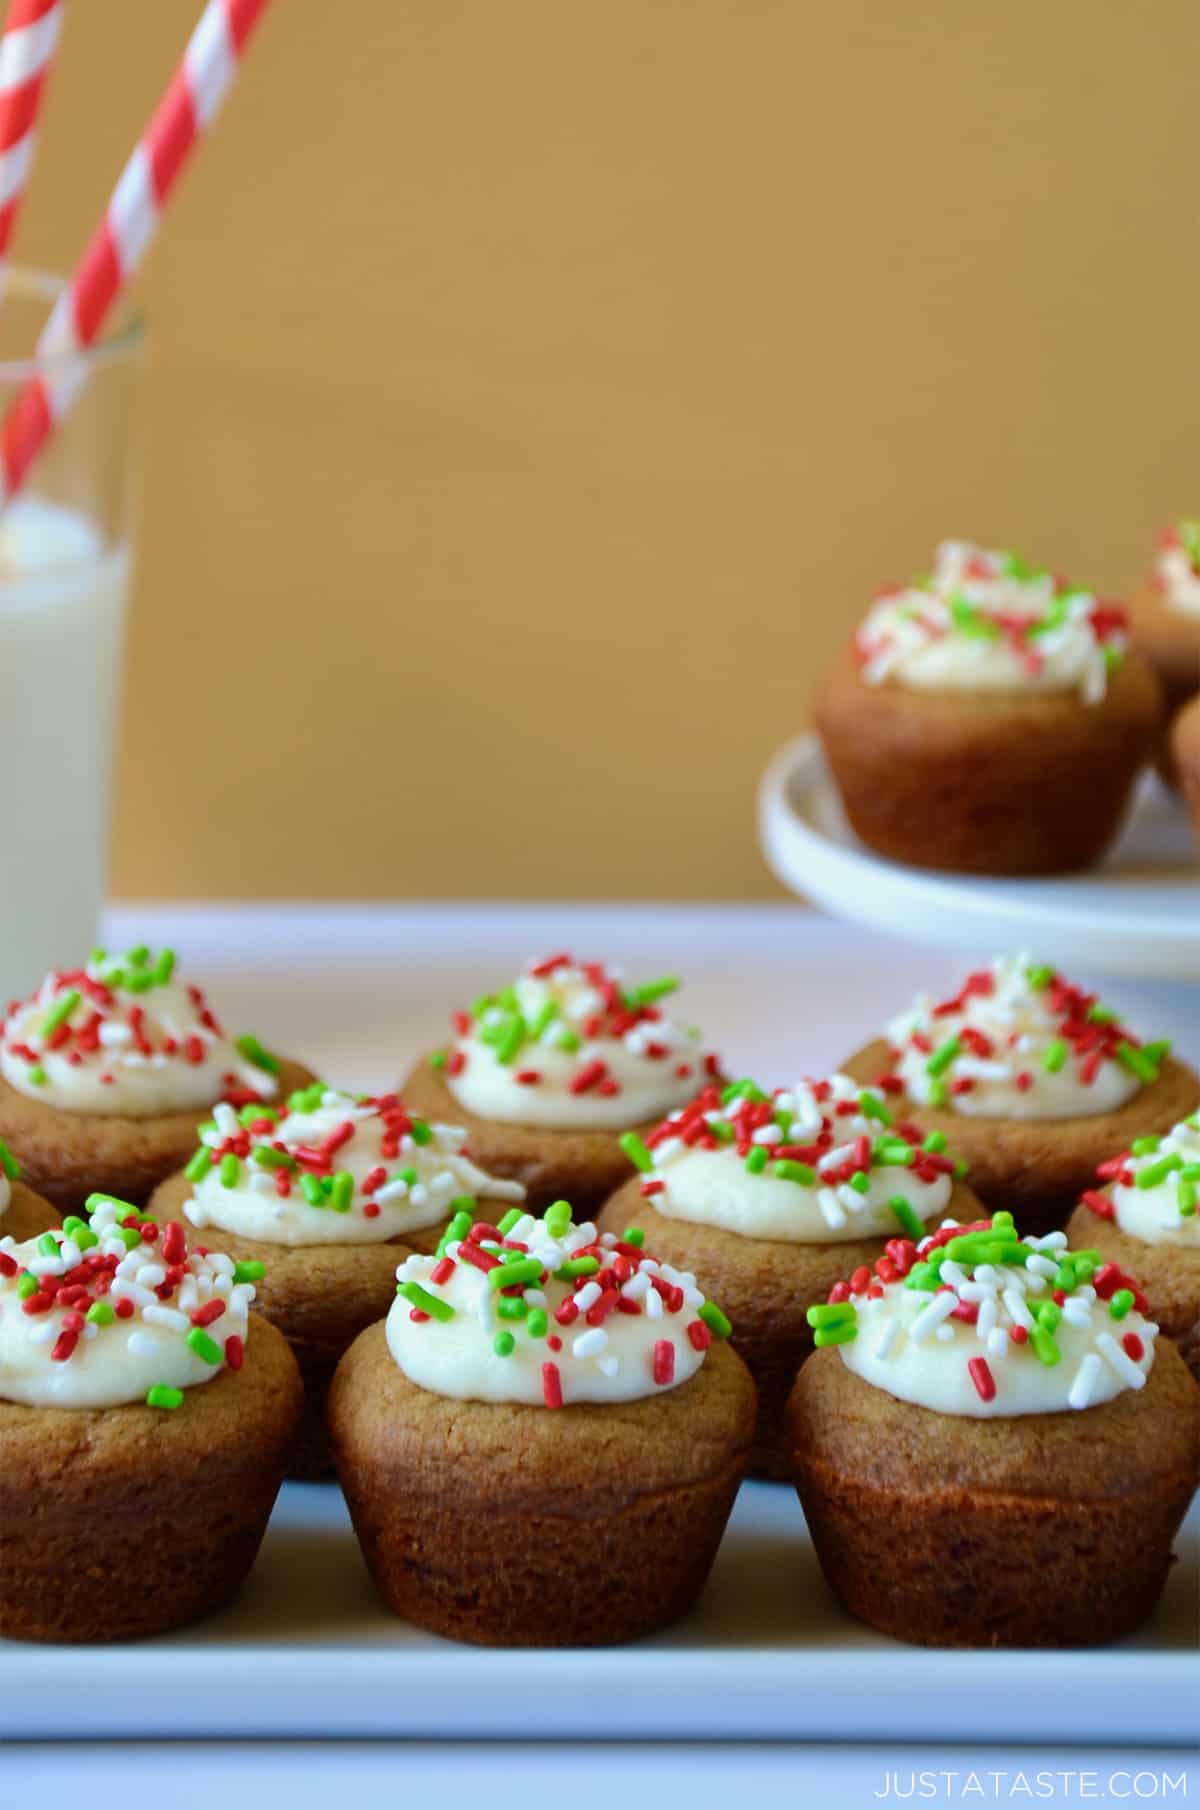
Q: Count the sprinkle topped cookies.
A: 12